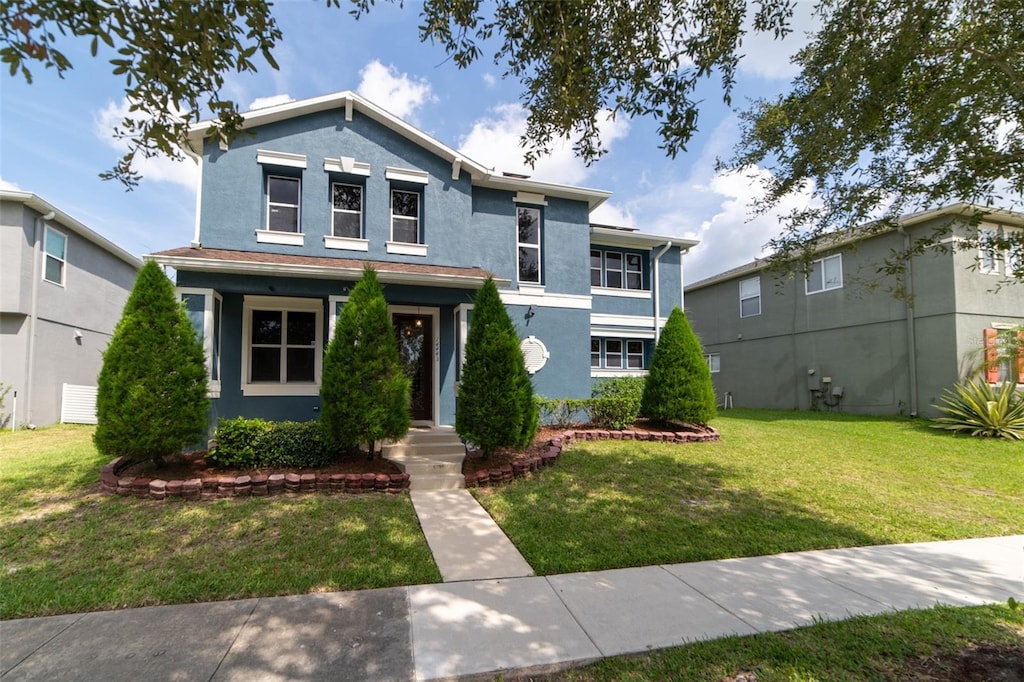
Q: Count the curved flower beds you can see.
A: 2